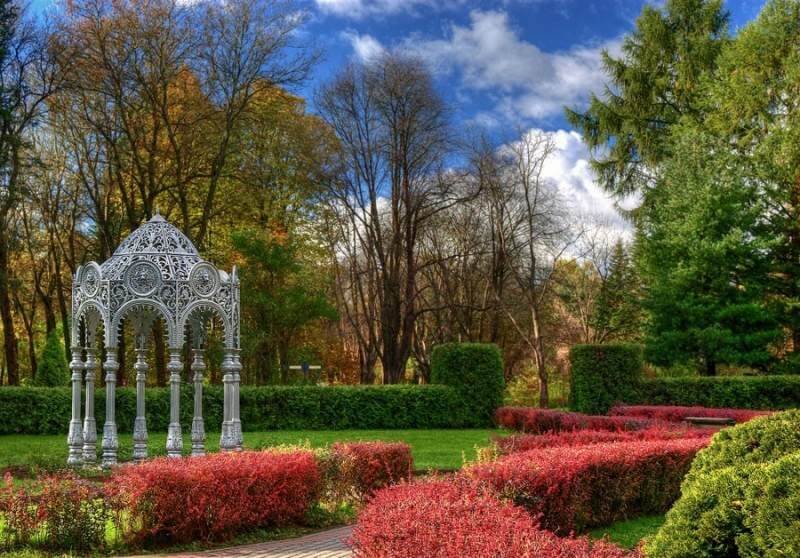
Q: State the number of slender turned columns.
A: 8